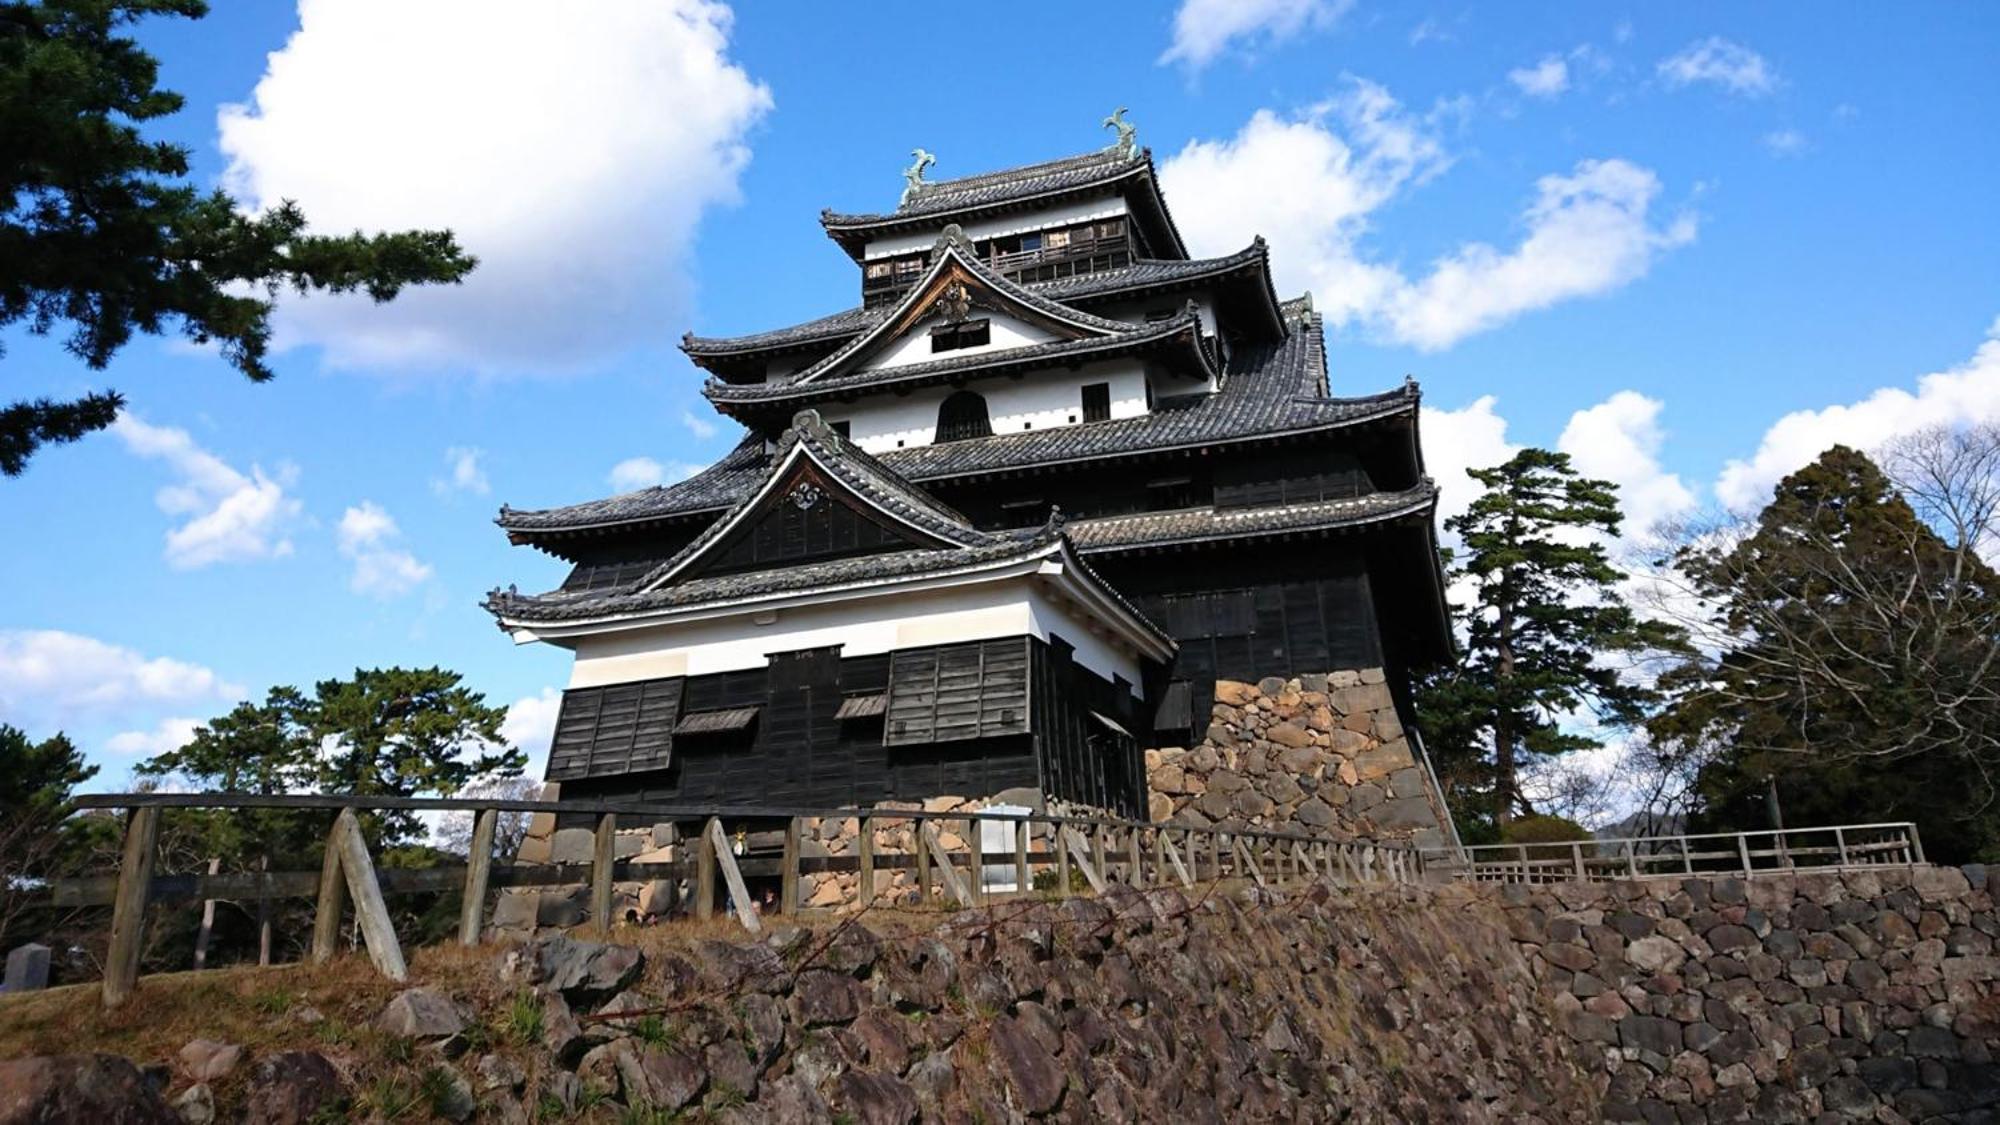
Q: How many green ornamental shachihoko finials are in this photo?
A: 2